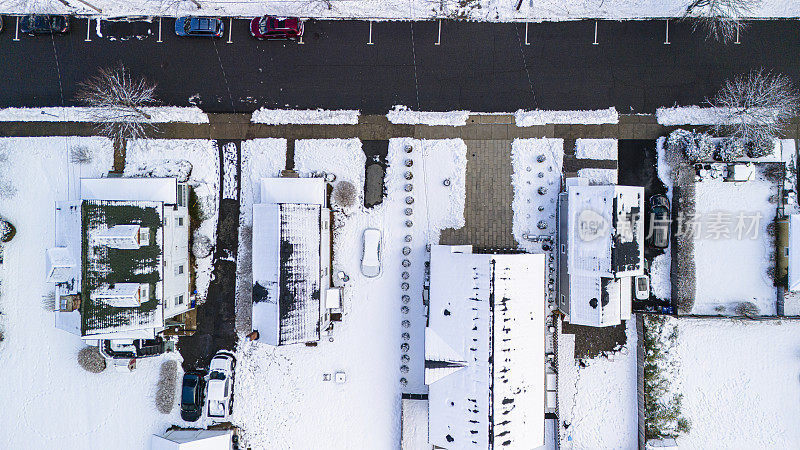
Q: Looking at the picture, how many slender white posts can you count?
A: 11